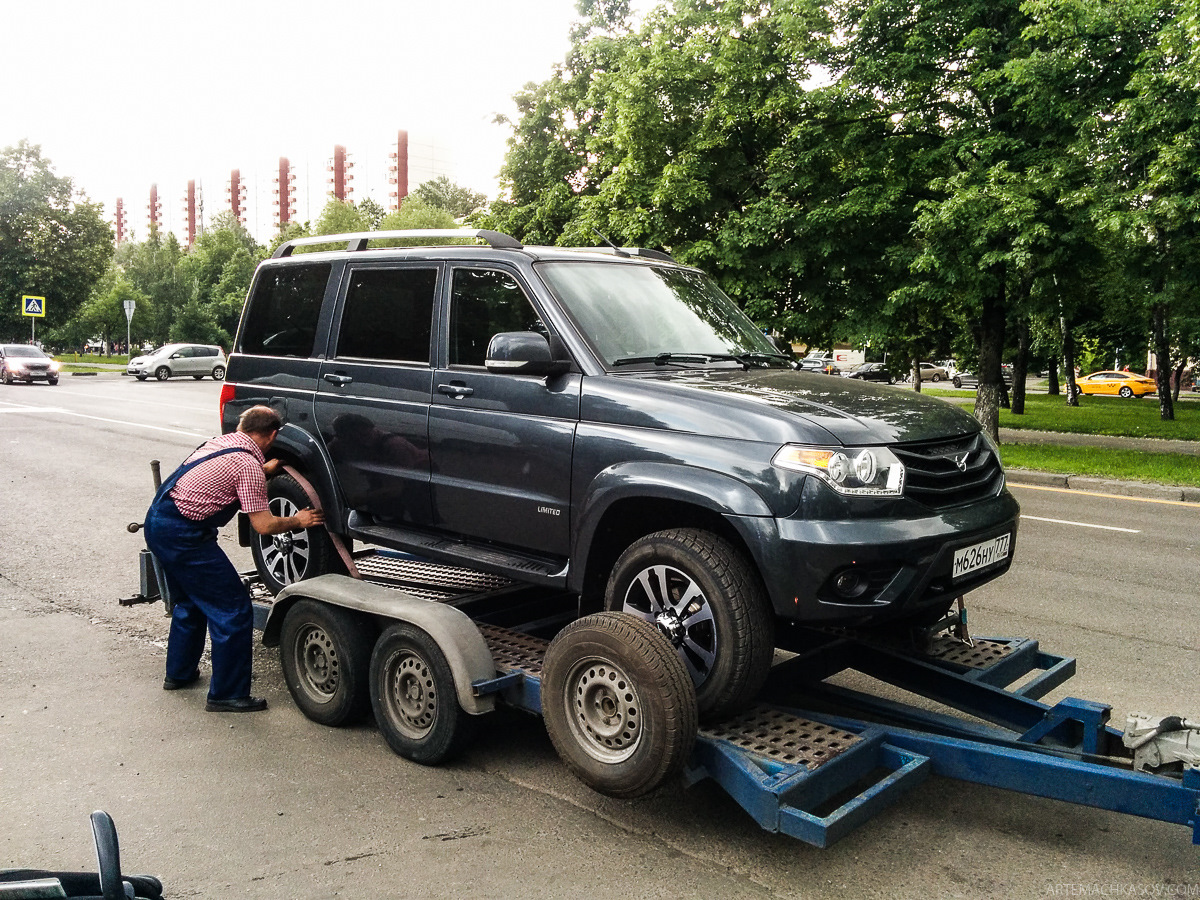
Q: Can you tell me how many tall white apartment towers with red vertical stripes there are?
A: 7